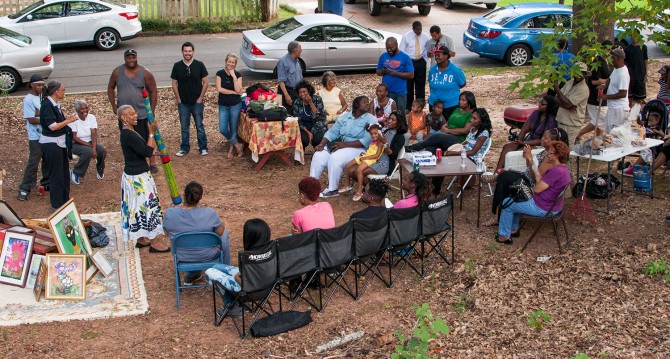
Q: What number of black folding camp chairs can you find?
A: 6